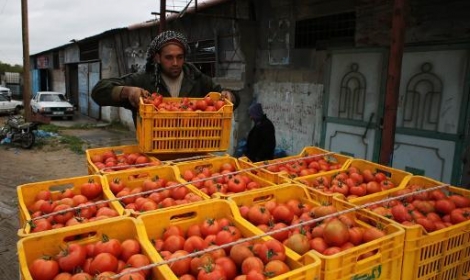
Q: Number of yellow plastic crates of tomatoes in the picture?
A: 11